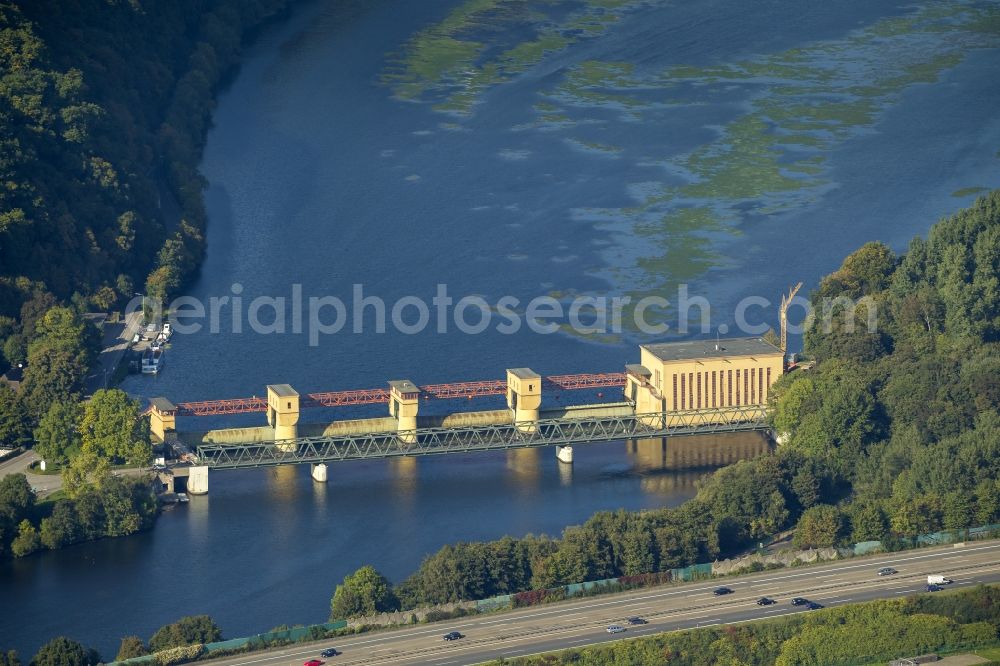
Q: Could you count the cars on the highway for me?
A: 12